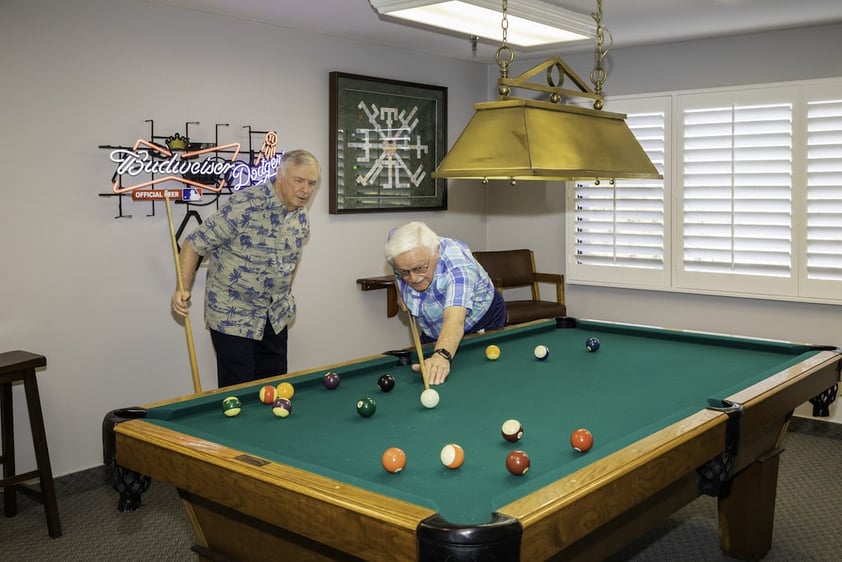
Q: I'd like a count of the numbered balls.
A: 15